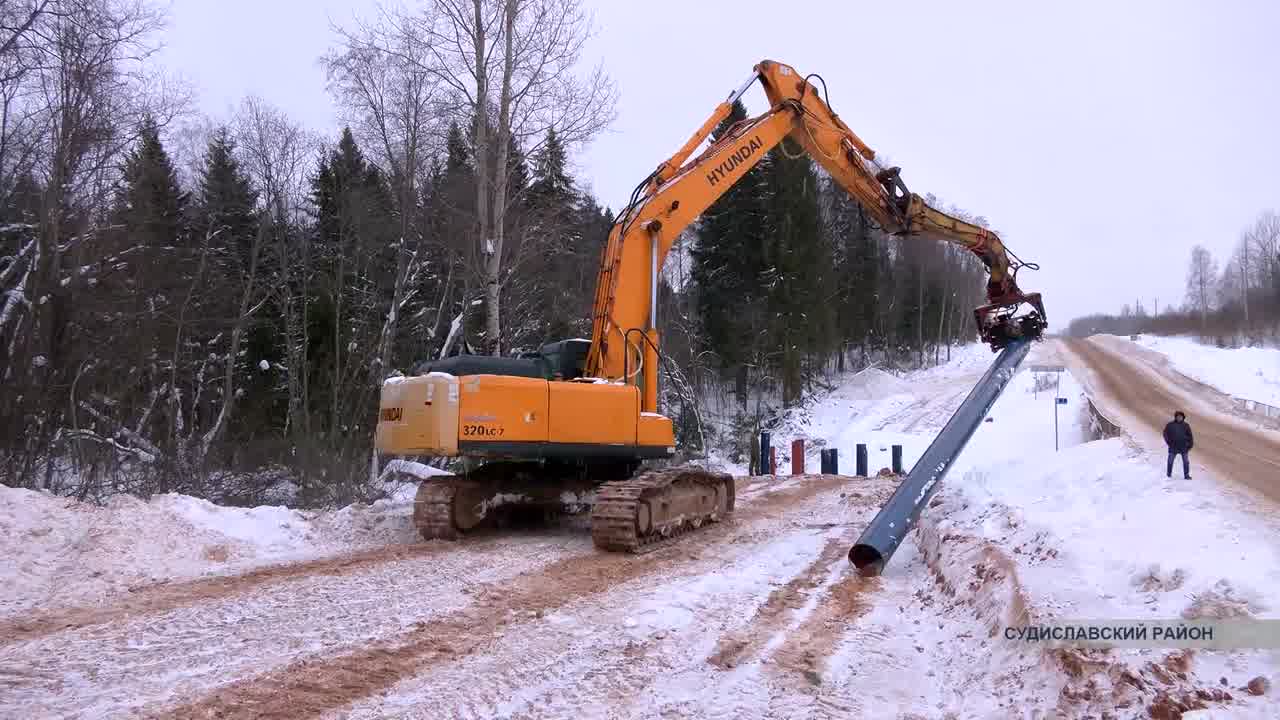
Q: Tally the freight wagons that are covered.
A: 0